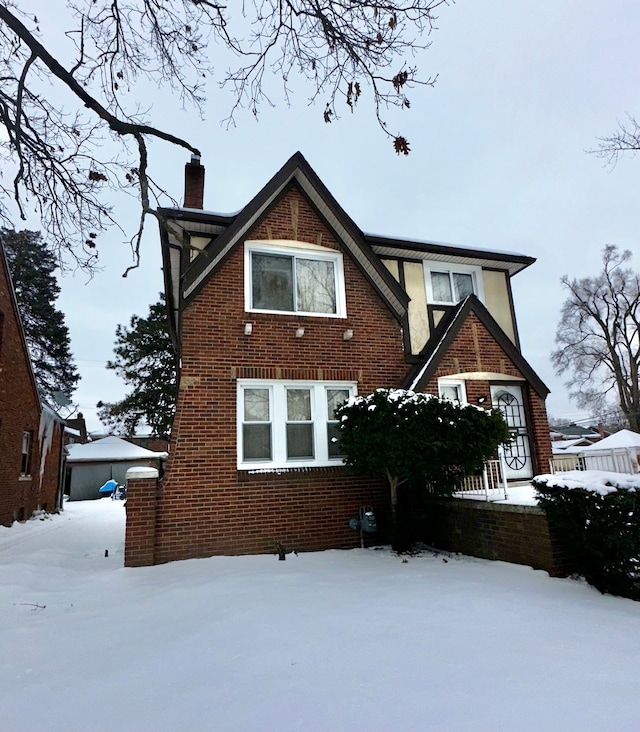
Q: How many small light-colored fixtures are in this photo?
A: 3